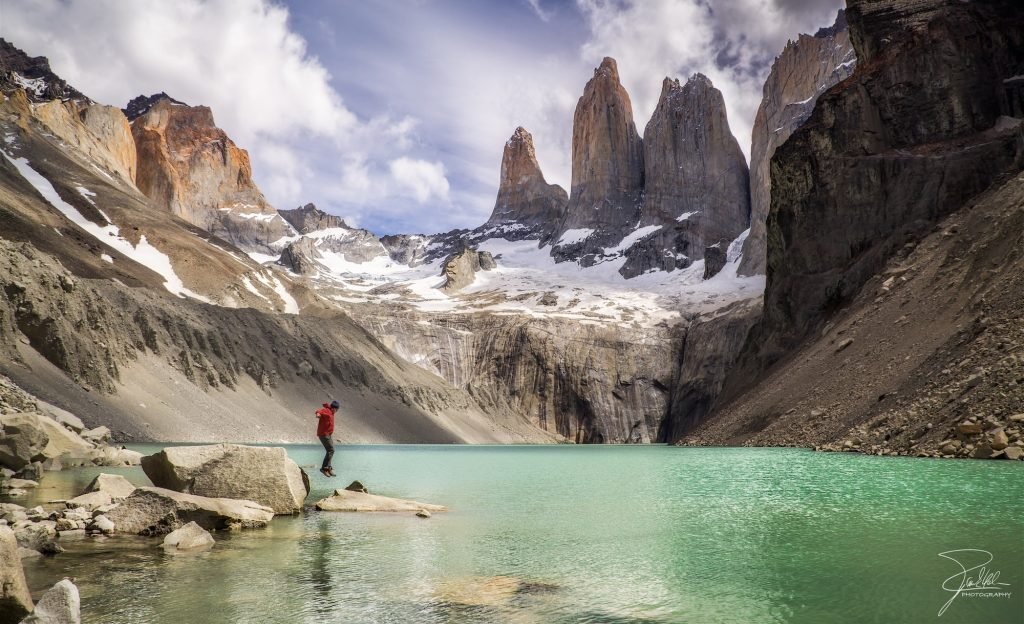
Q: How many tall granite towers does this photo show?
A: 3